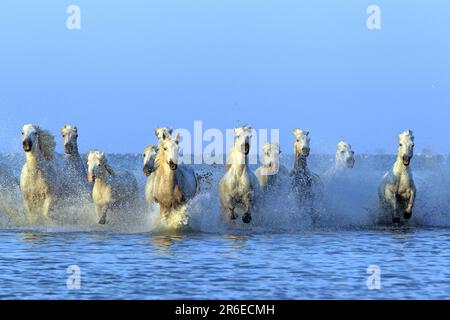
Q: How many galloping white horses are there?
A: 11